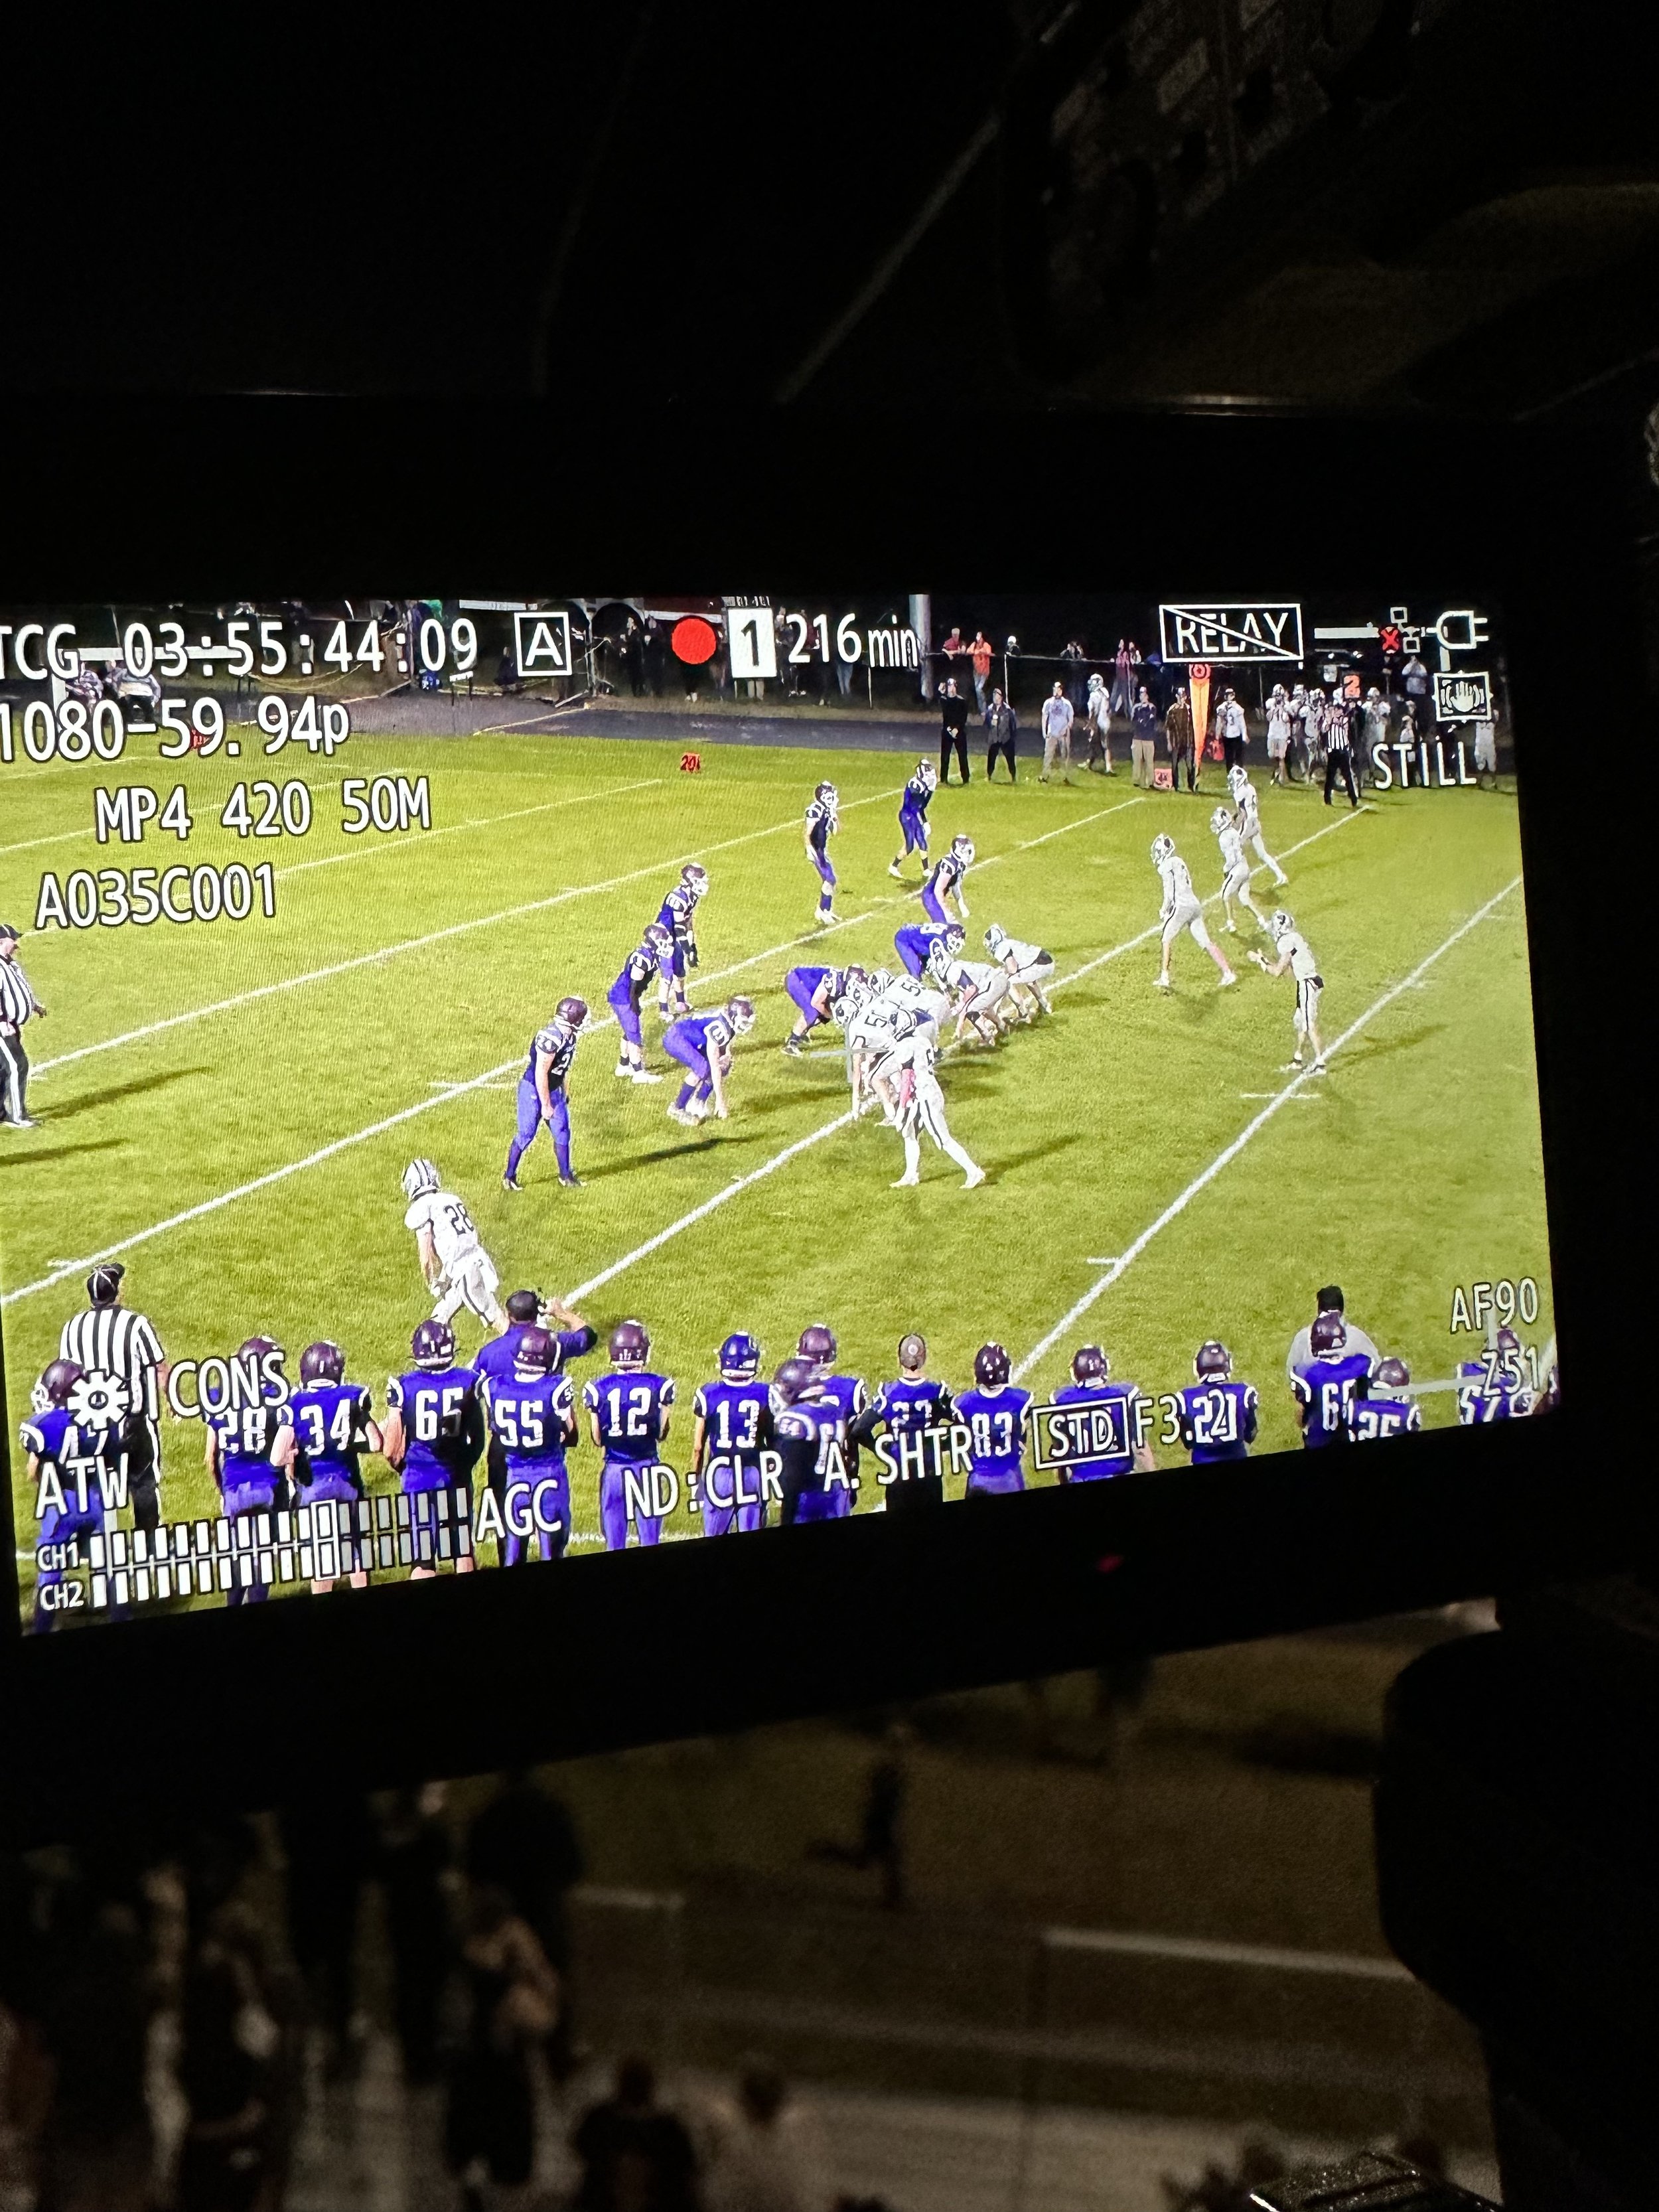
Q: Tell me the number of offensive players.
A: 11